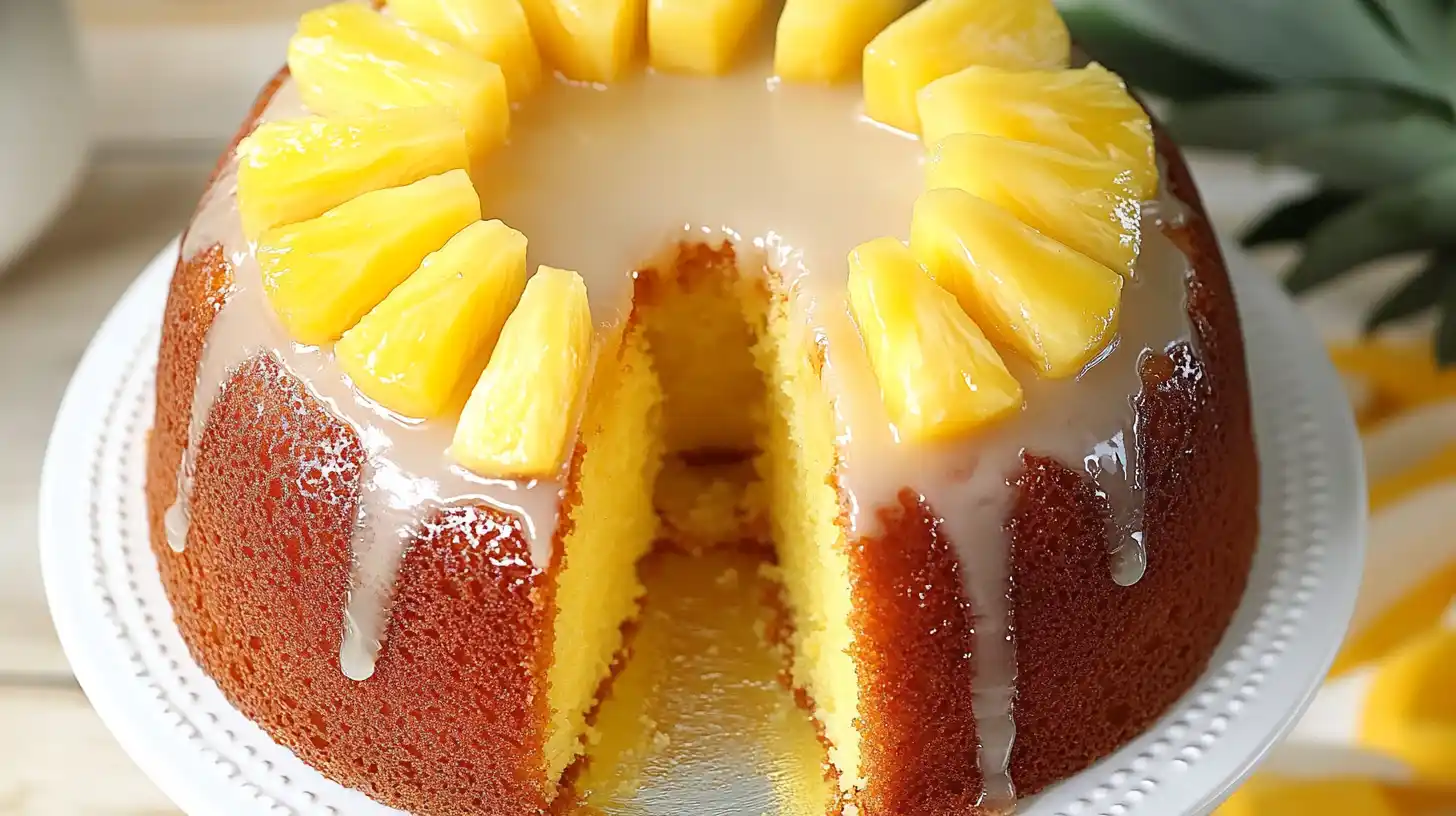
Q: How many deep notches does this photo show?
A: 1